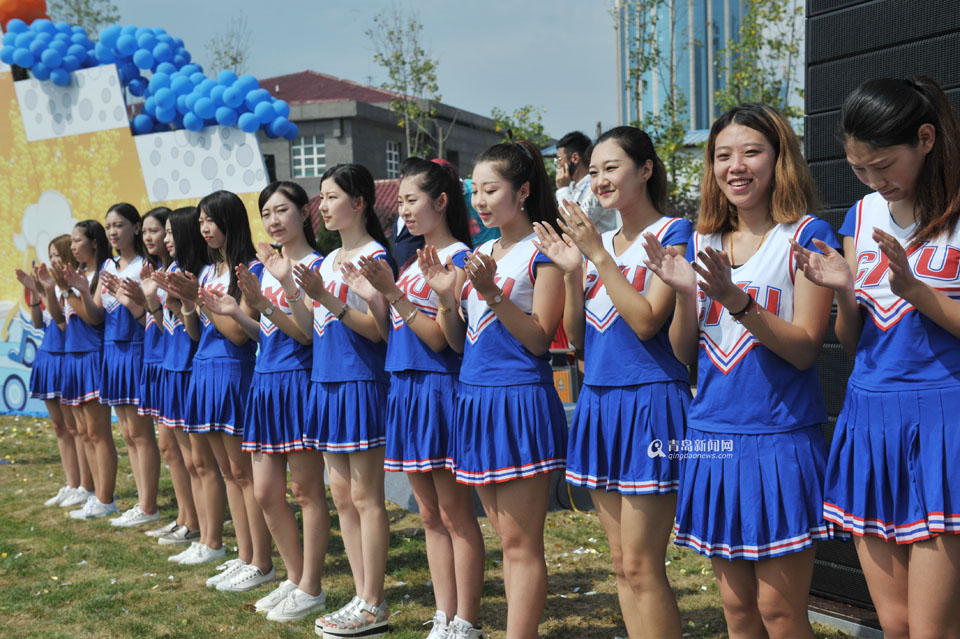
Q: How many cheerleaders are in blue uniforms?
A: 13